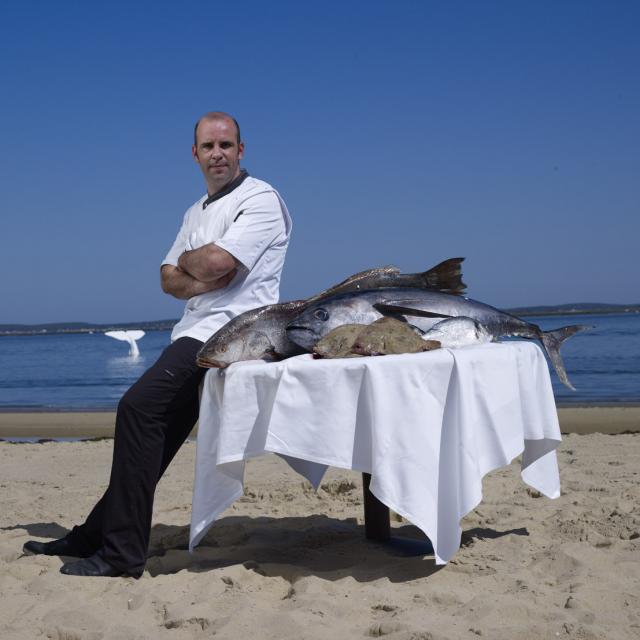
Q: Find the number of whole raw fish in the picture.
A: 5